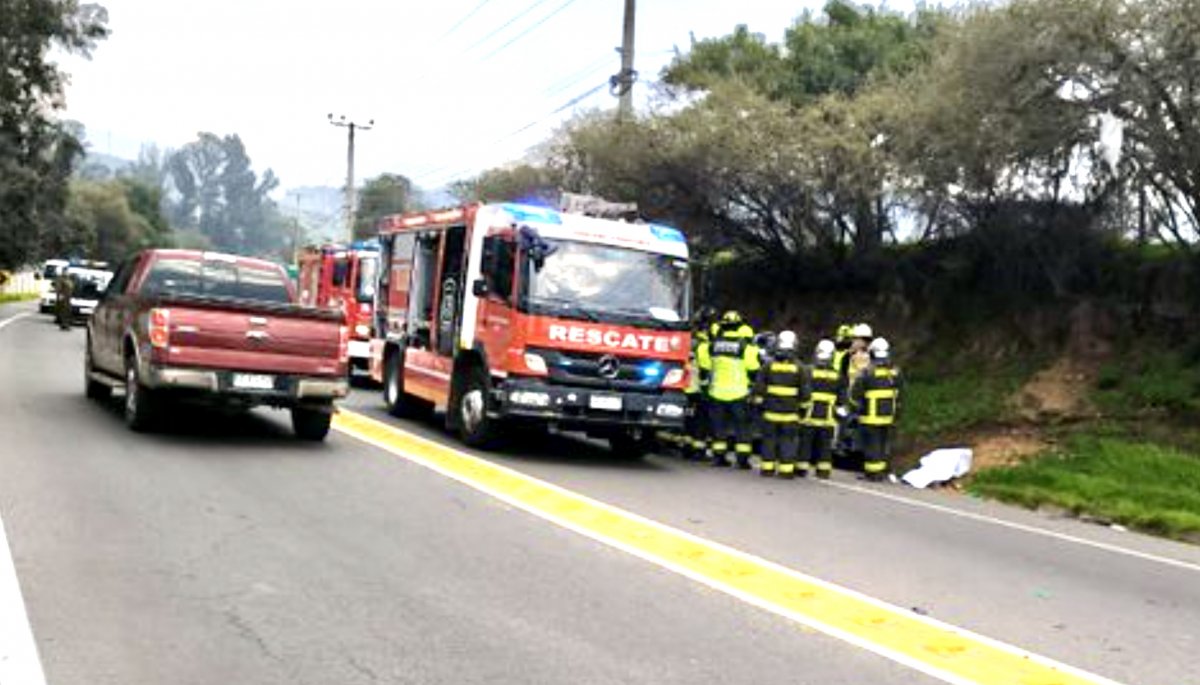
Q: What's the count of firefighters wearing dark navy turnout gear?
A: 3